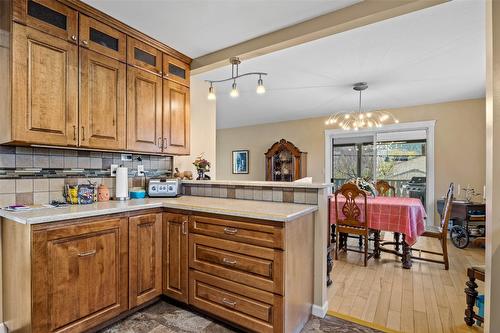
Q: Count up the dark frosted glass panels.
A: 4